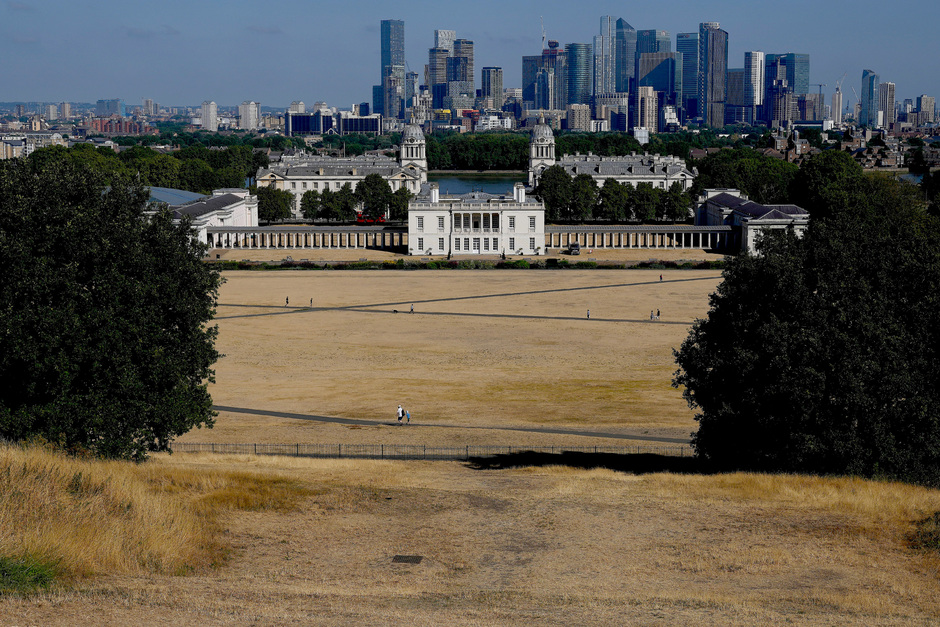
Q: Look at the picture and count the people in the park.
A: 9